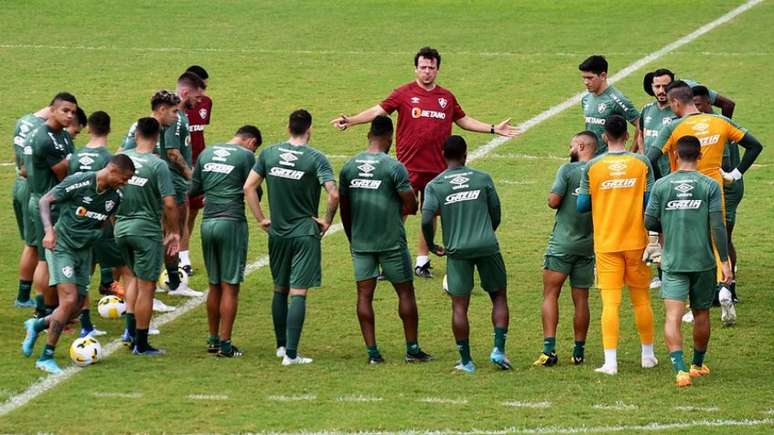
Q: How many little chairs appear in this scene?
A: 0